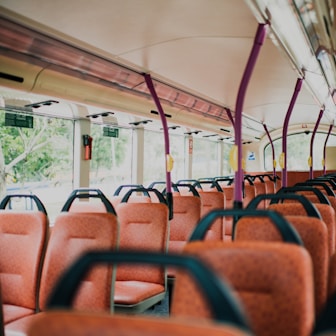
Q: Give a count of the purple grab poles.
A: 7